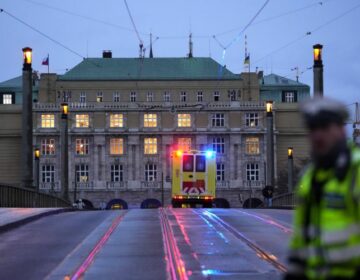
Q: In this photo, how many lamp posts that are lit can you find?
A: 6